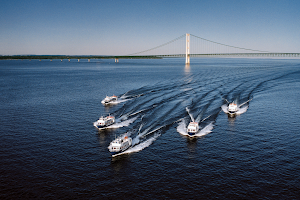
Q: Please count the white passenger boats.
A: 5